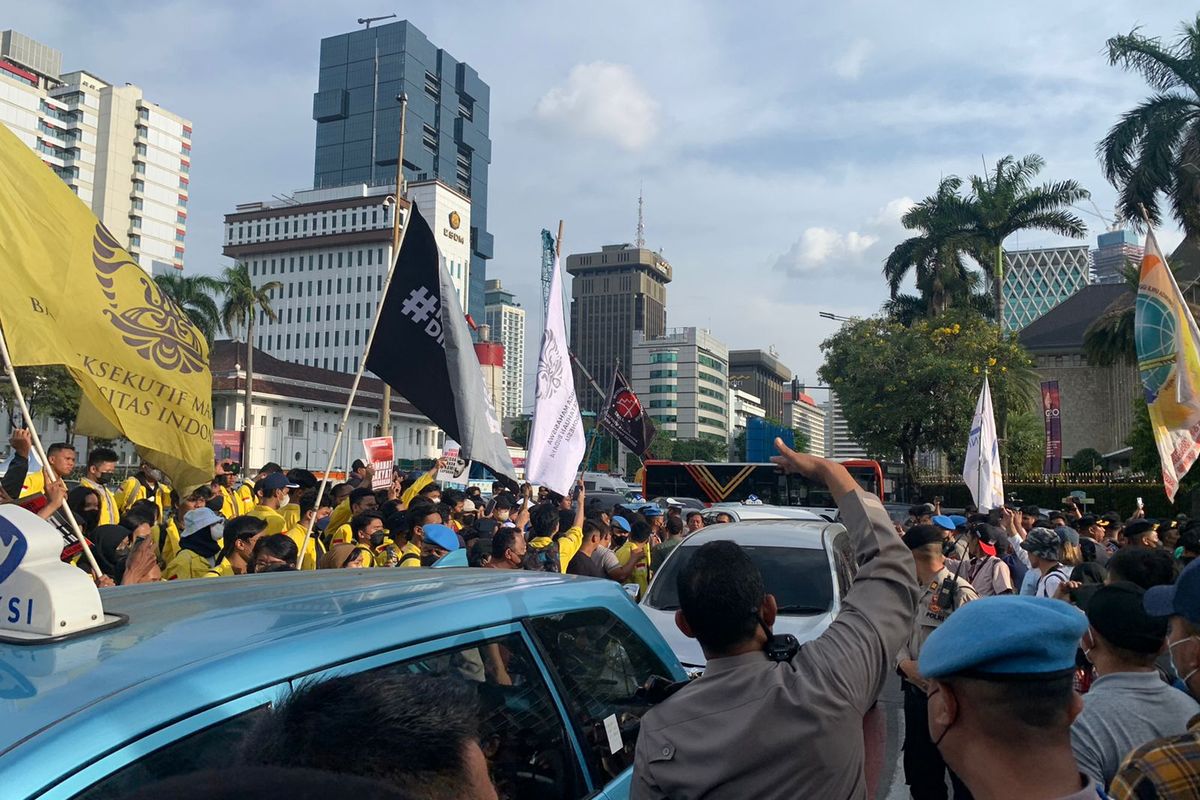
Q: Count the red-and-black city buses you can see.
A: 1